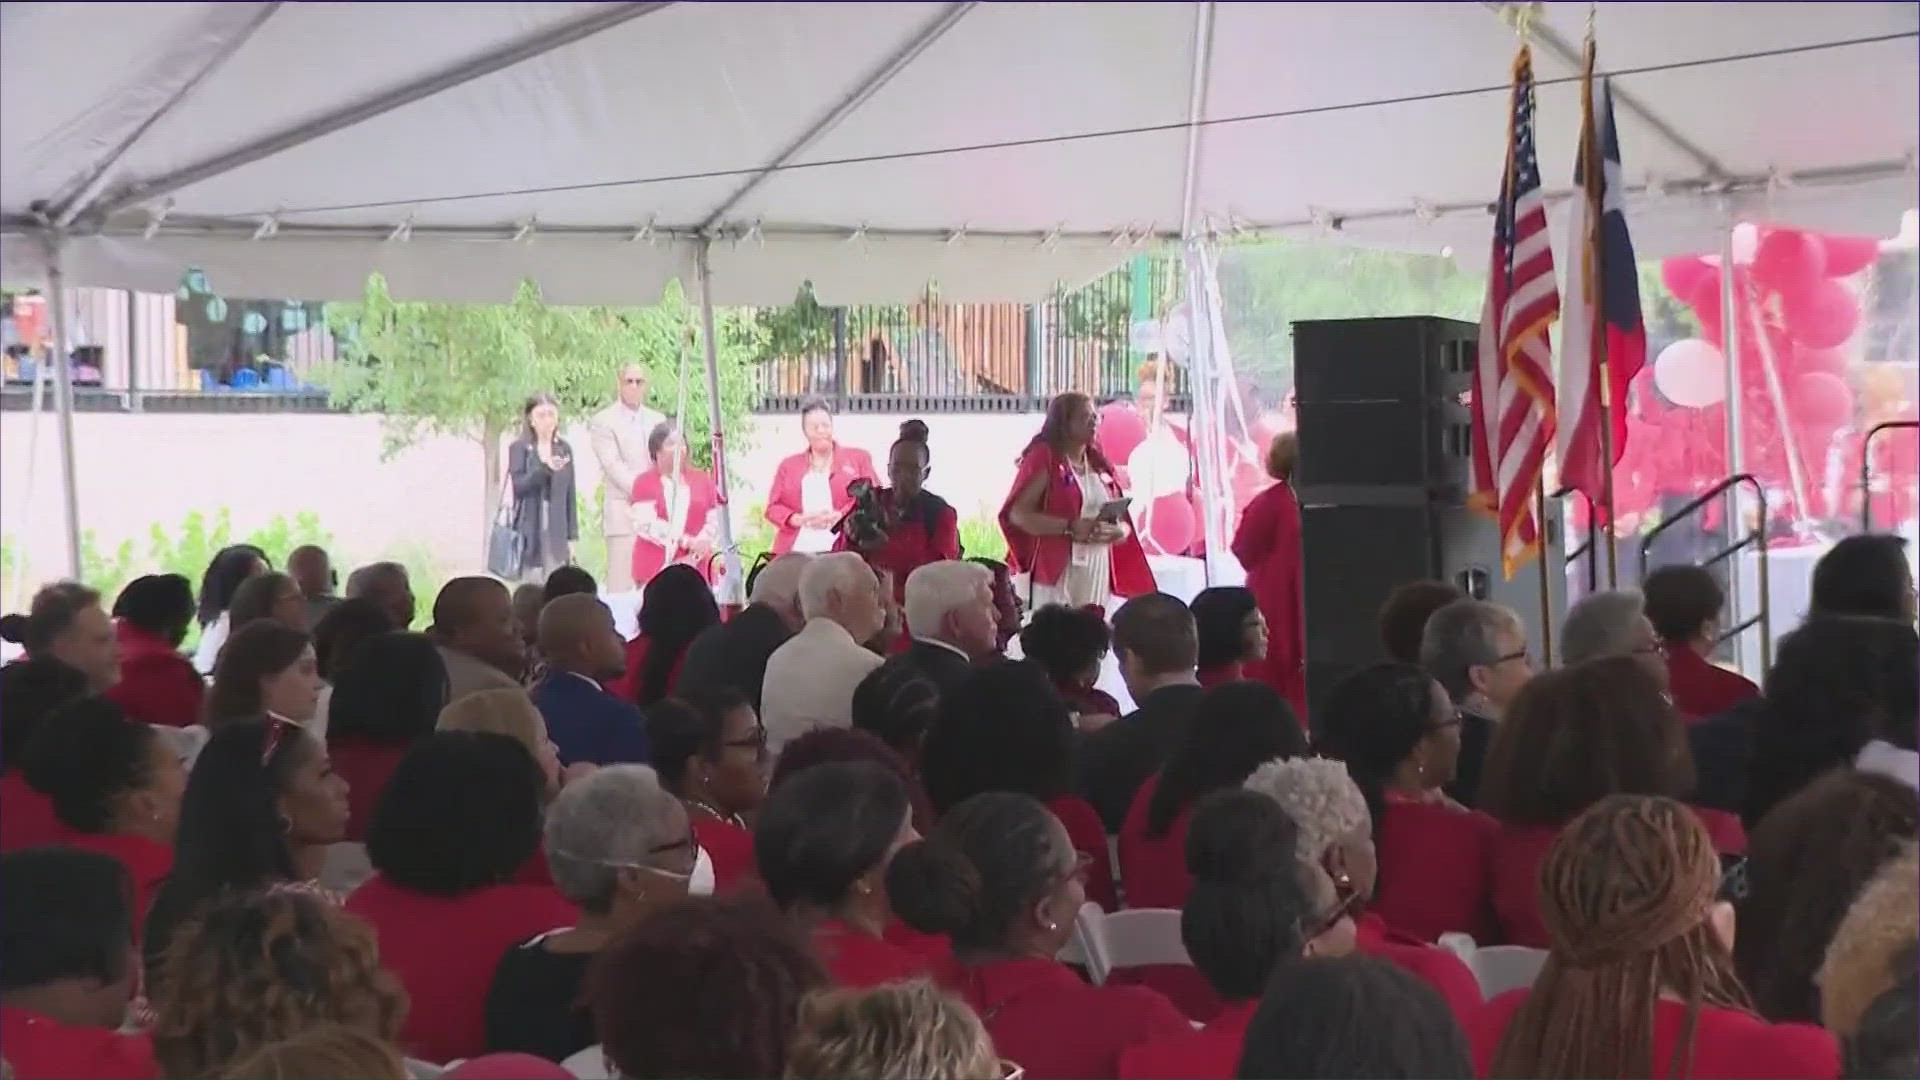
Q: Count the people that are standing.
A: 7